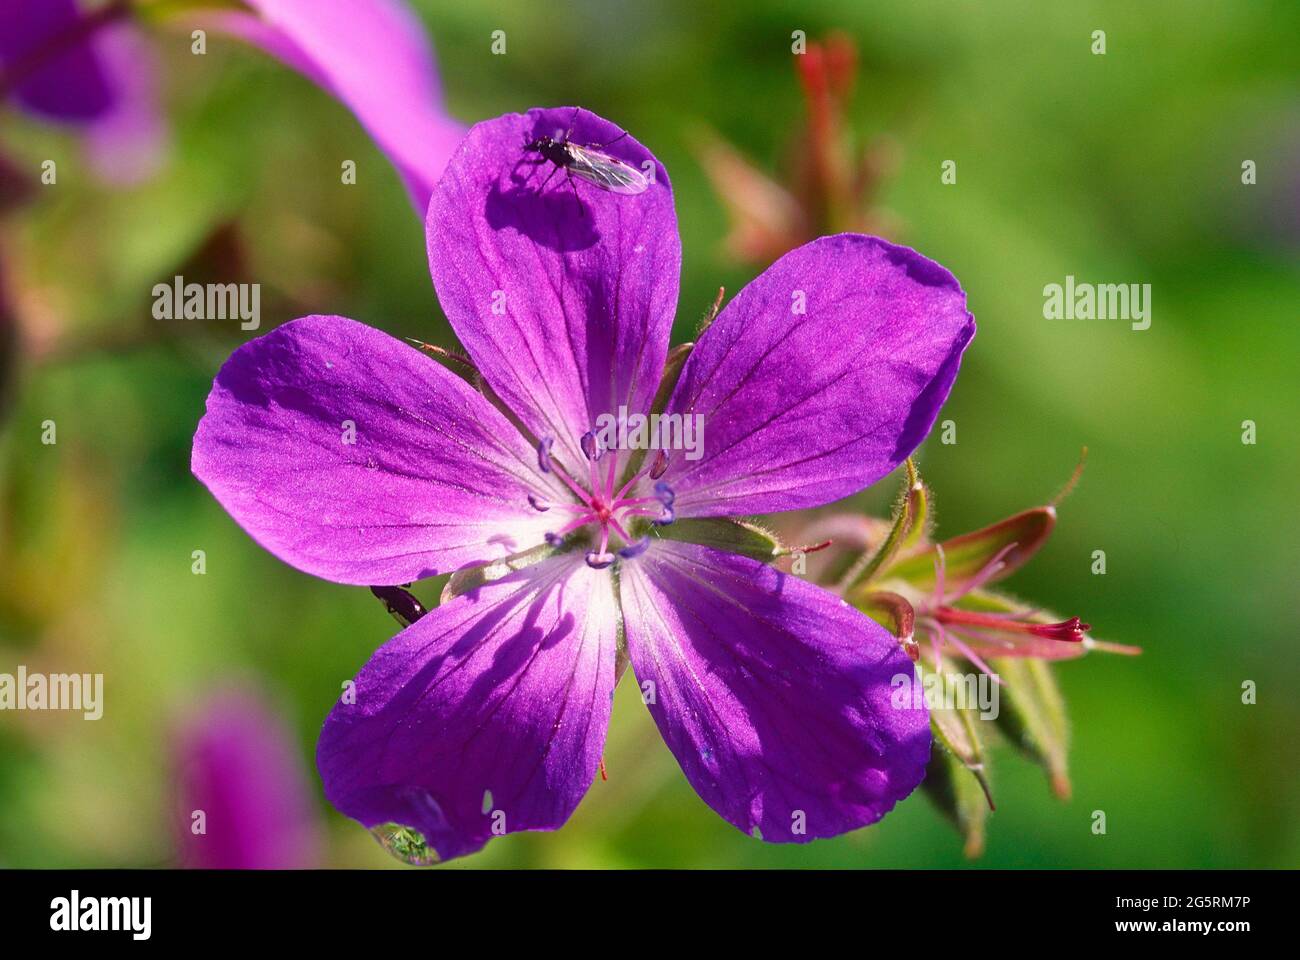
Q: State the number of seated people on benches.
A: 0